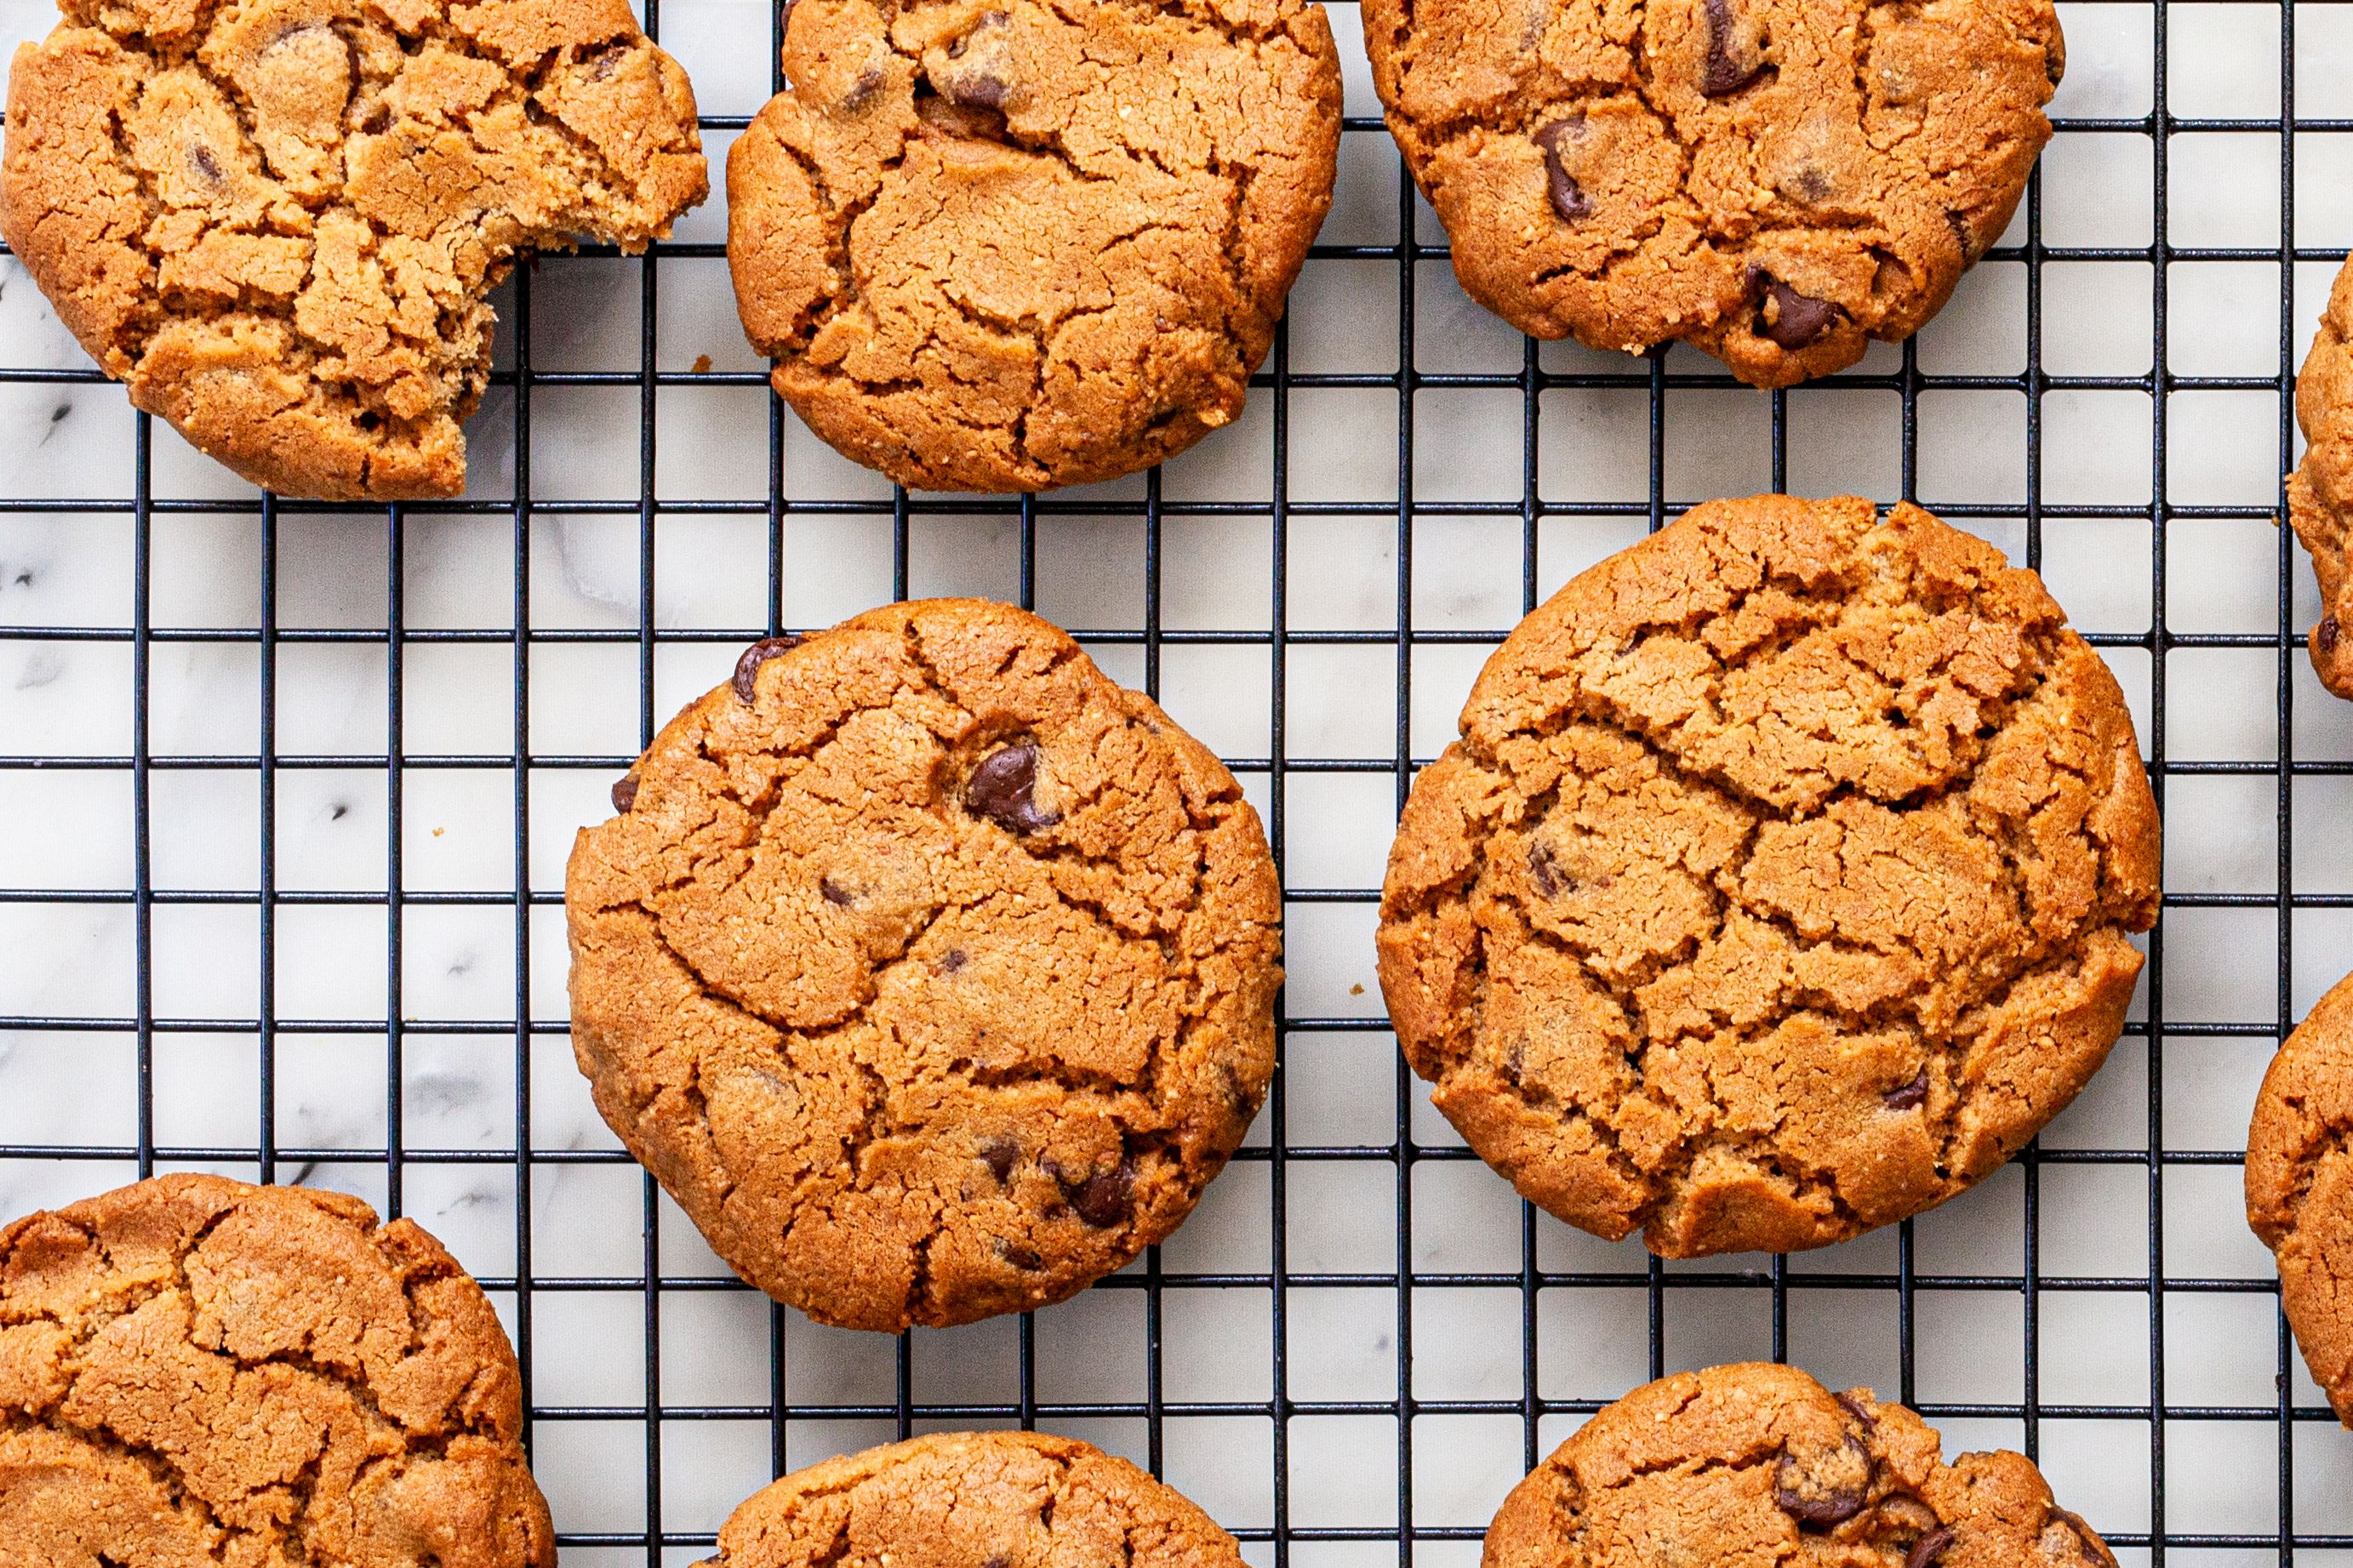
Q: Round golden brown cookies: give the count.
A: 10